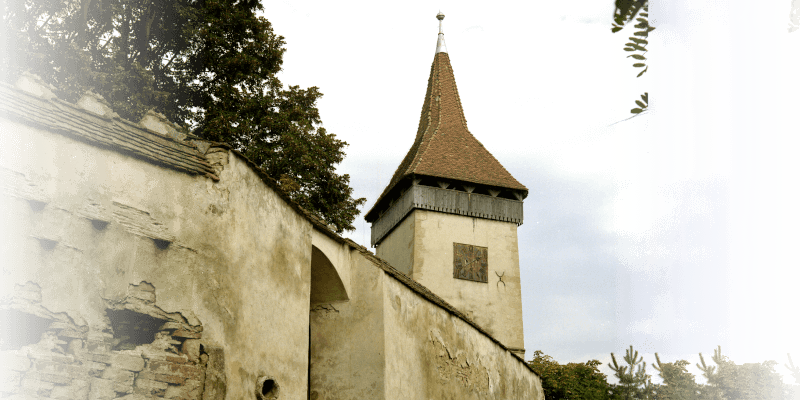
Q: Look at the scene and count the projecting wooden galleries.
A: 1